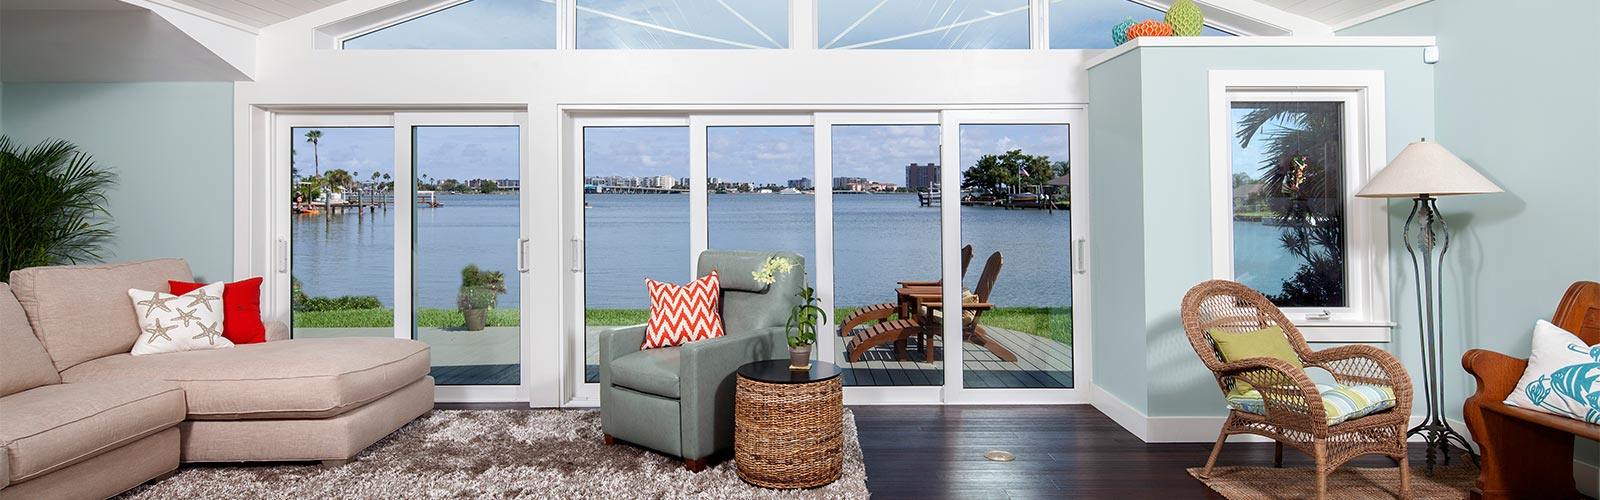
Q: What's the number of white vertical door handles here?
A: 4